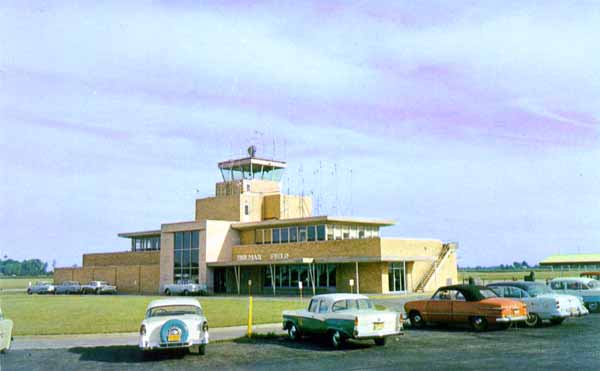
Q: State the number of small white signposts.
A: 3